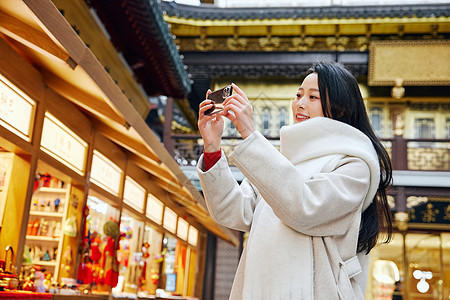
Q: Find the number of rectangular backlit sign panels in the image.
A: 8